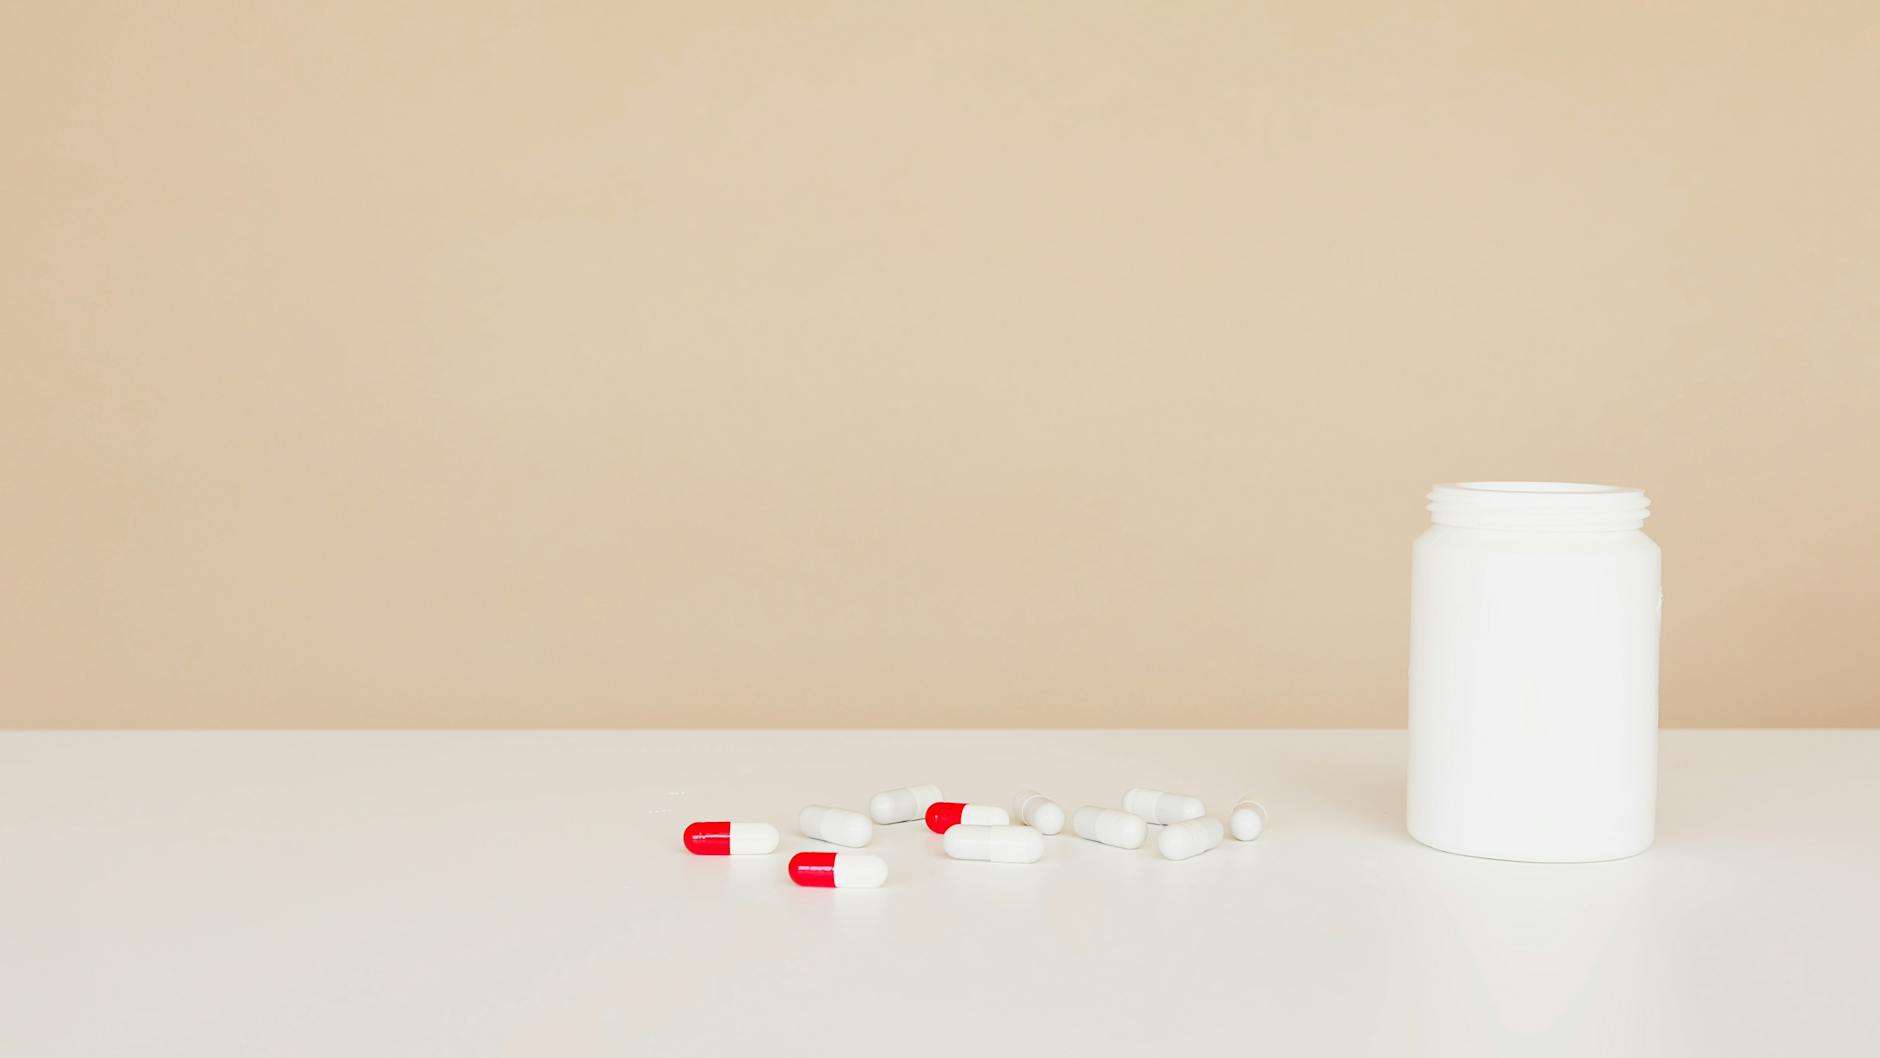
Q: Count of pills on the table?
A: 11